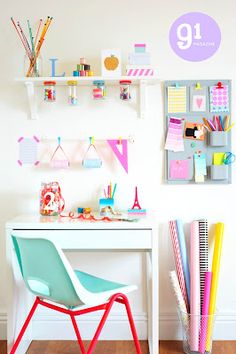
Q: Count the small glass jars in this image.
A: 4